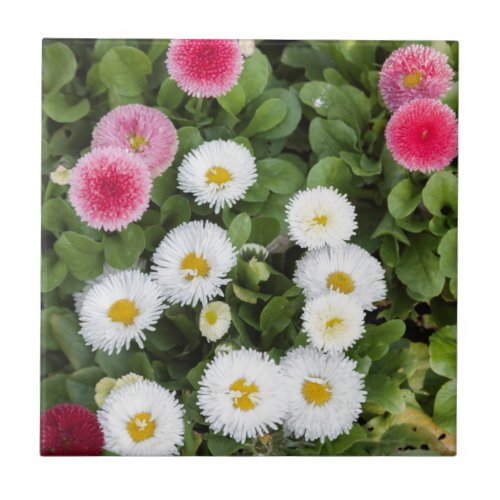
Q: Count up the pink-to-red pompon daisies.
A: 6